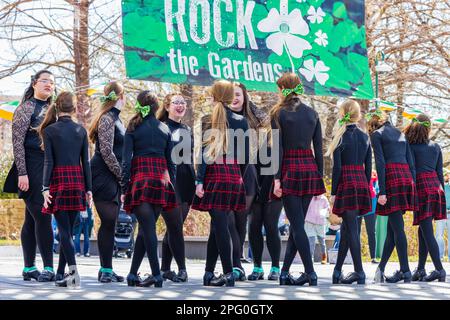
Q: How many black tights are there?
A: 12